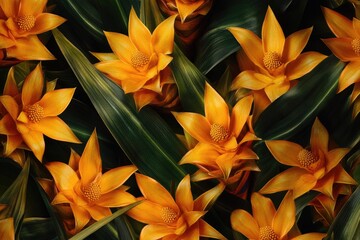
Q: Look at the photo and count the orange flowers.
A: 11